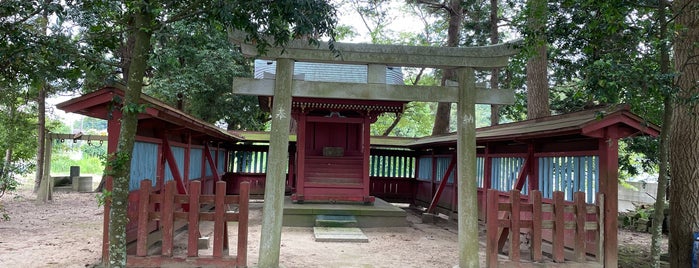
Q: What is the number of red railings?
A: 2